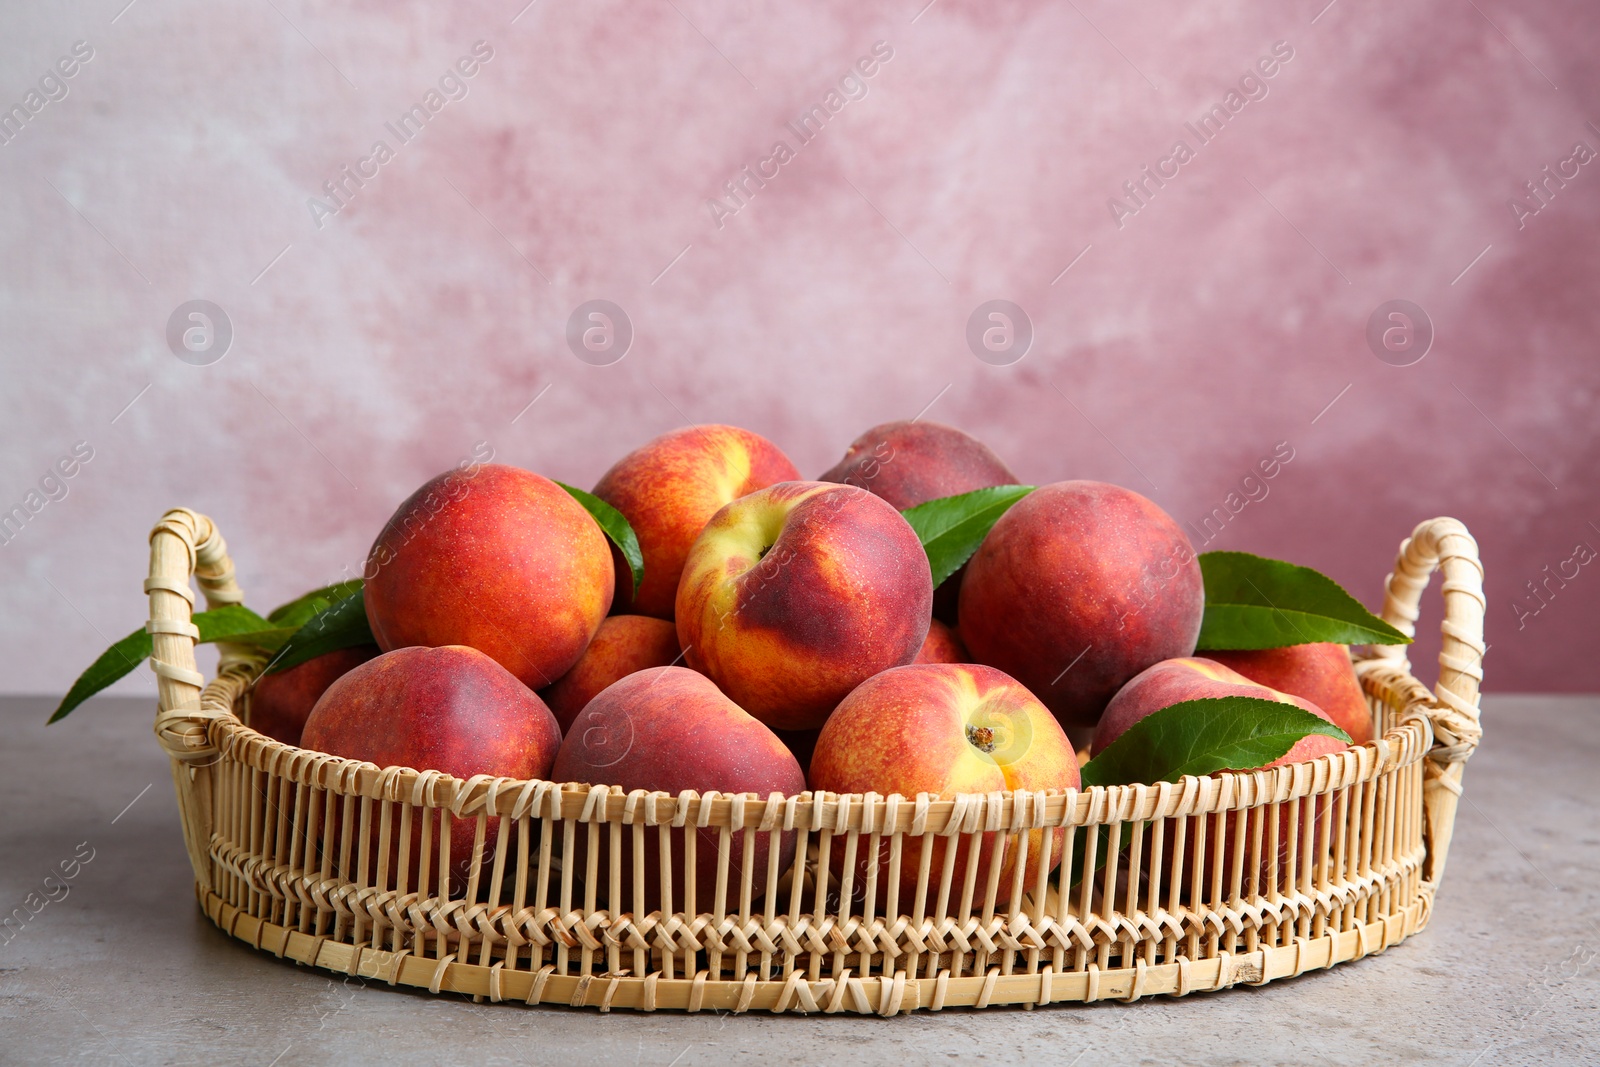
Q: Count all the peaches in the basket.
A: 13